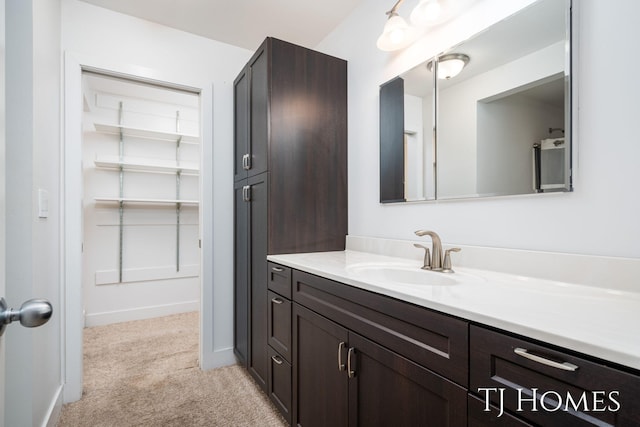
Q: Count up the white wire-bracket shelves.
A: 3